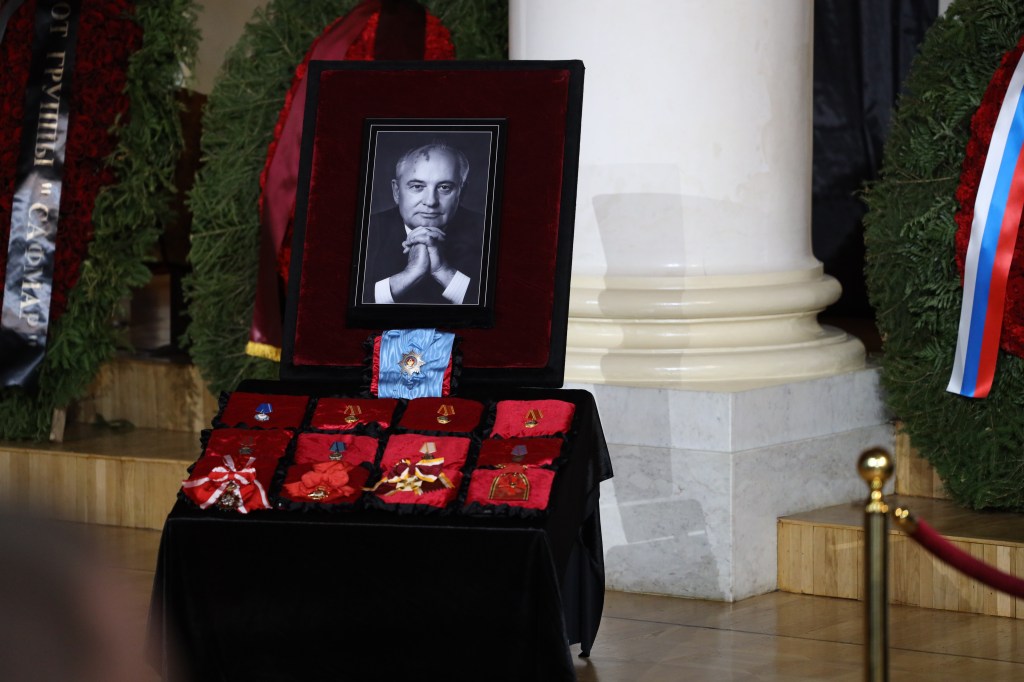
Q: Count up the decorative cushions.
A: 13